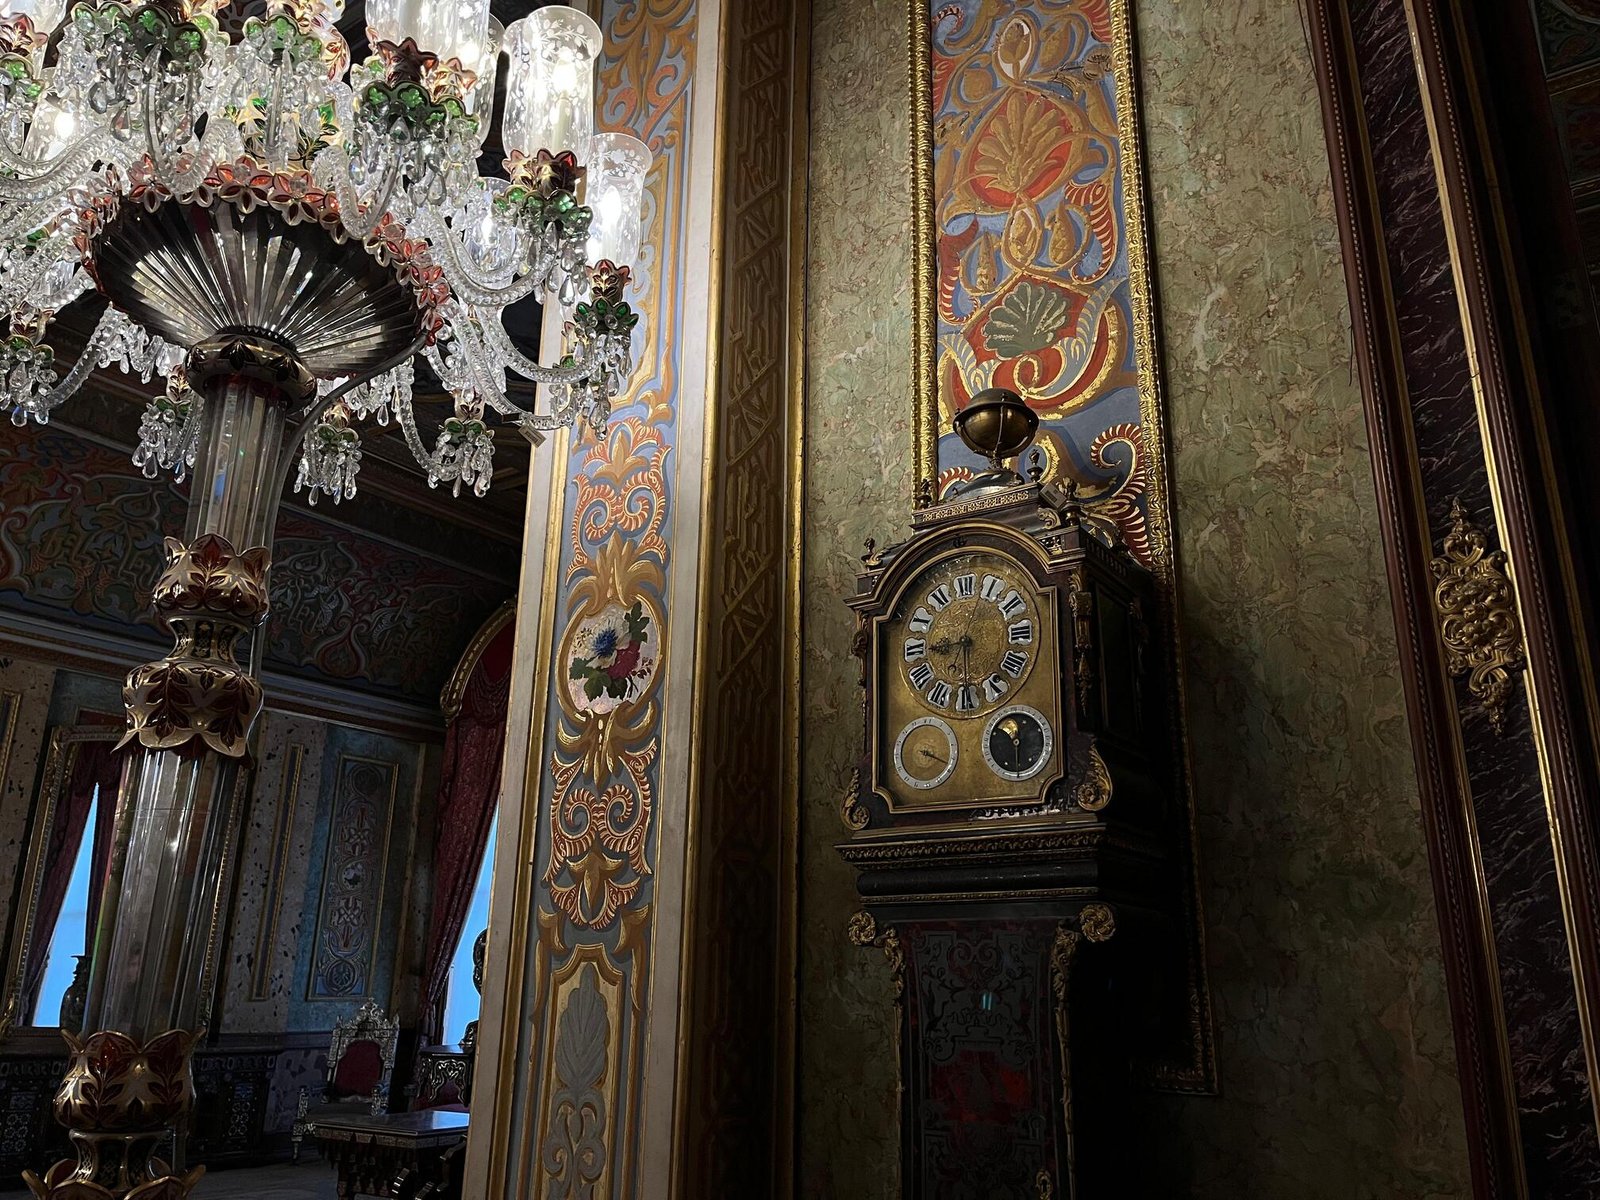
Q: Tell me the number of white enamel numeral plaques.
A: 12